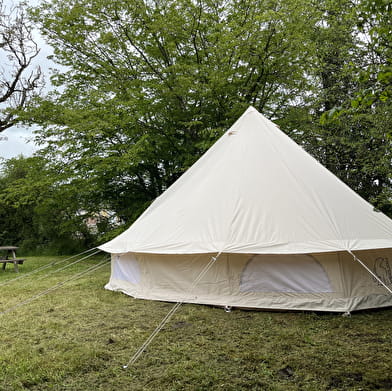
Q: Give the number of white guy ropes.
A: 5